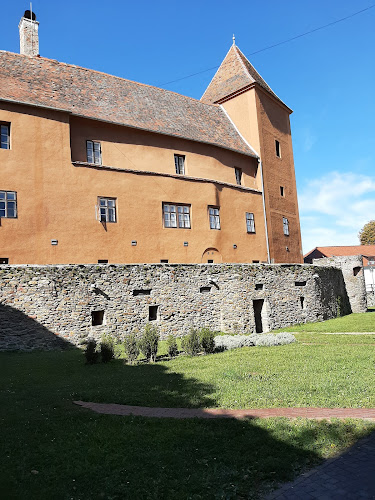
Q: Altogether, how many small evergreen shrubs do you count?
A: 7